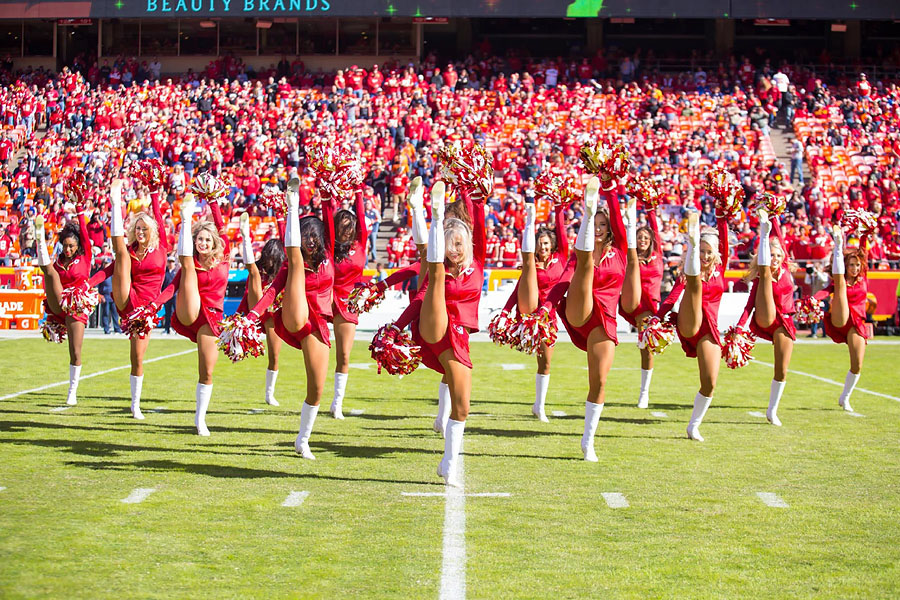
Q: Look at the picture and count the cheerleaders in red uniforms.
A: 14